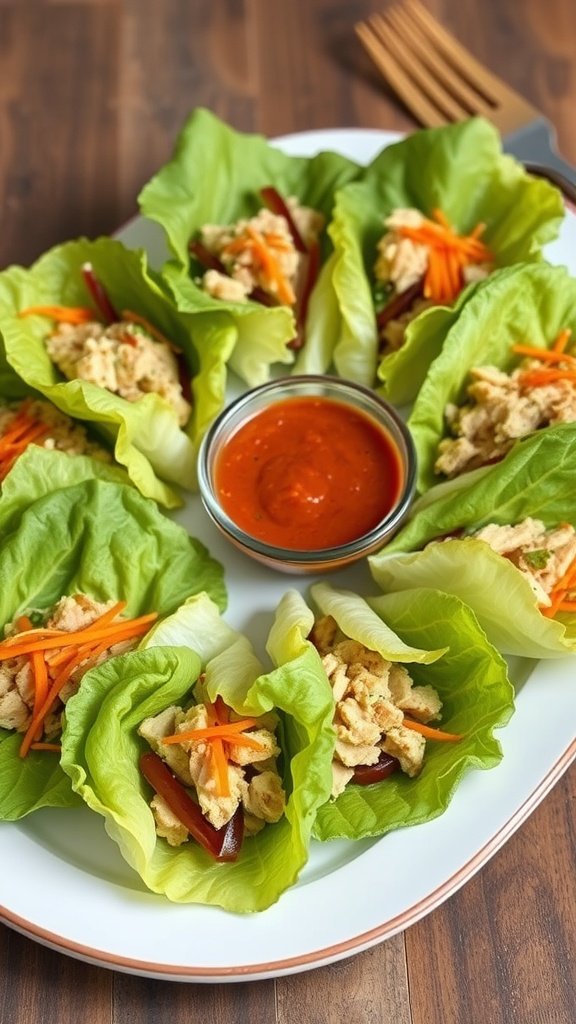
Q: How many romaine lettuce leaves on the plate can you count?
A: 9